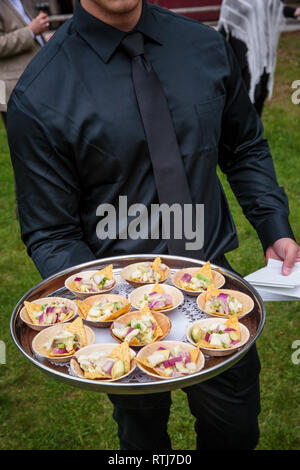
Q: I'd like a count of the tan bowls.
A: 12